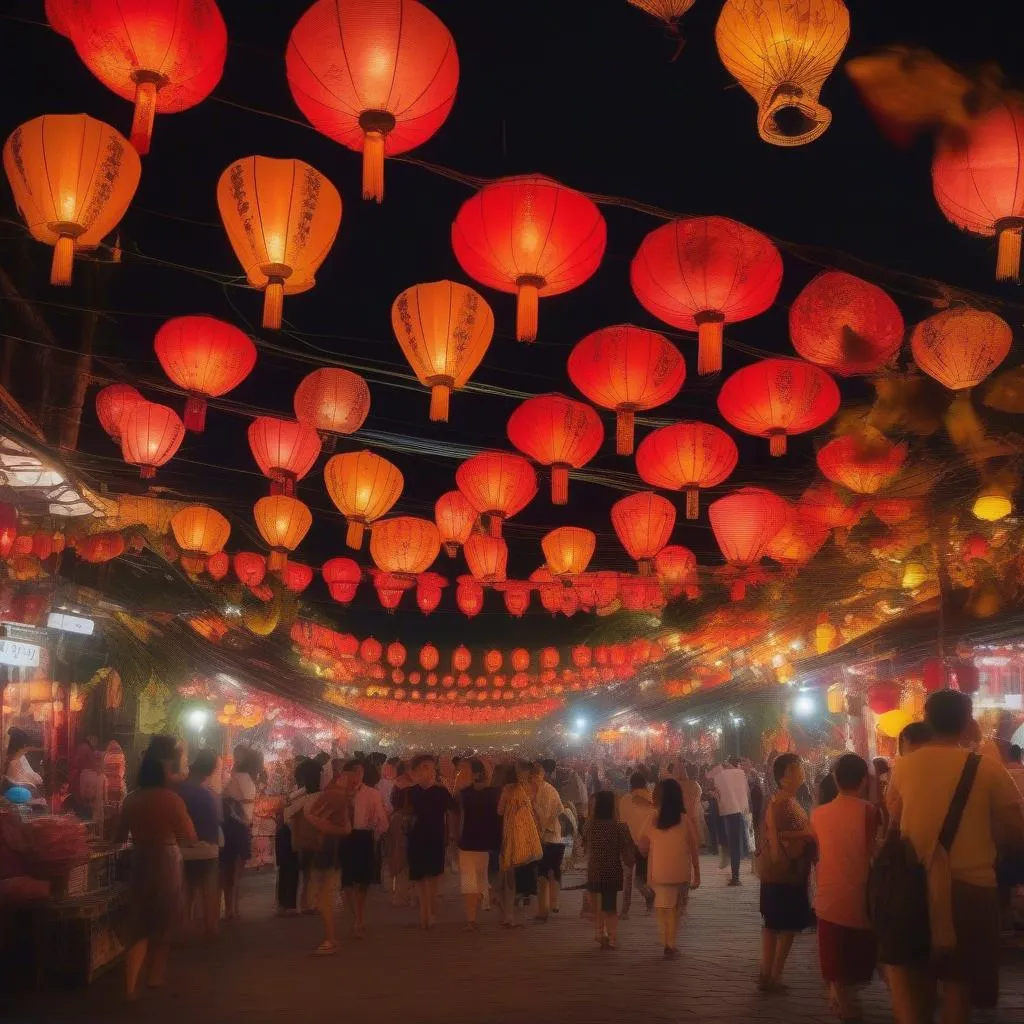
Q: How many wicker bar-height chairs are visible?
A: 0